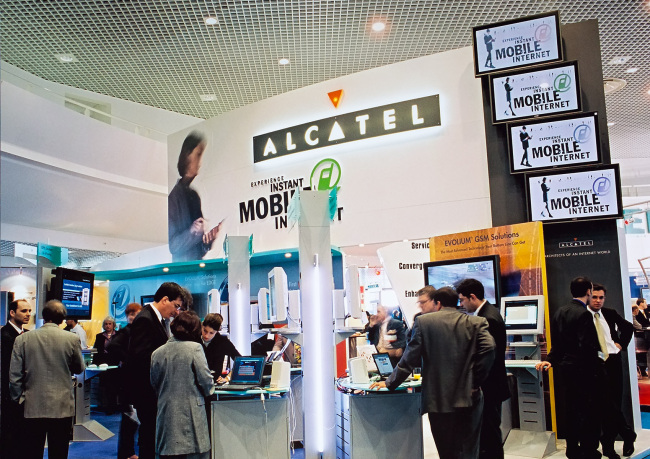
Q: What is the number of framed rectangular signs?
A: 4